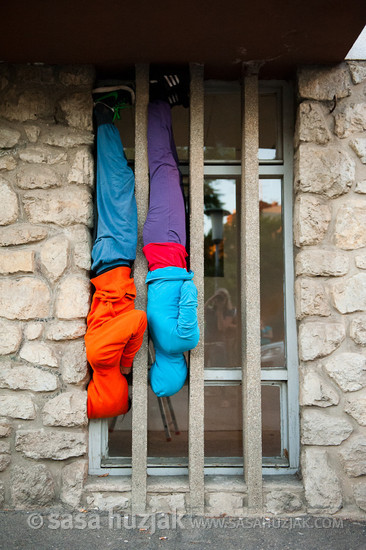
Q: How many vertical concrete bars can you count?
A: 3